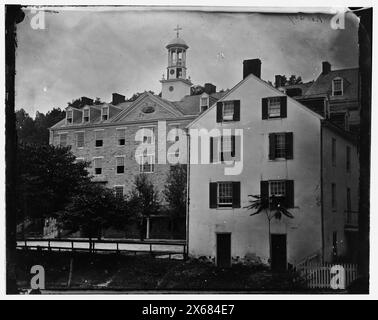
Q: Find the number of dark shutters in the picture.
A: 12